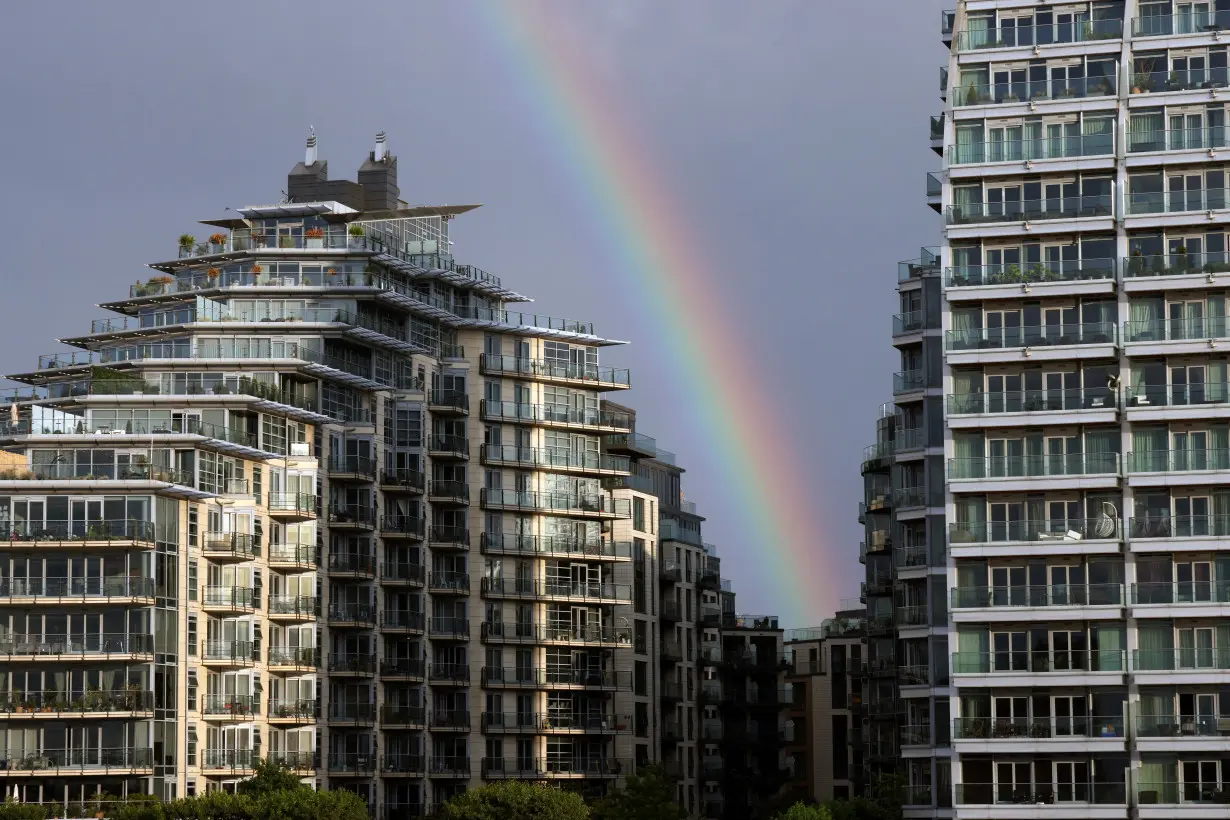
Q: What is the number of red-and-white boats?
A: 0